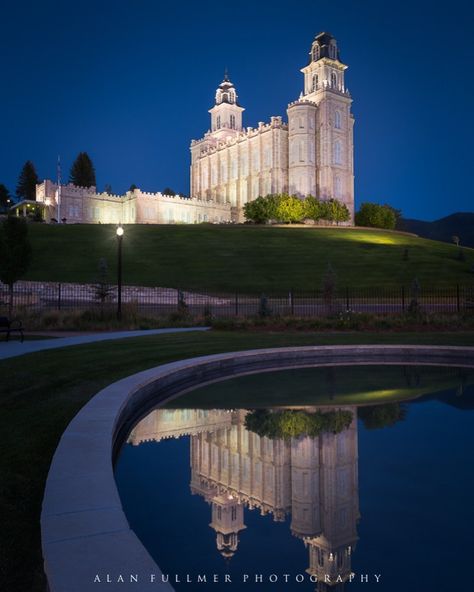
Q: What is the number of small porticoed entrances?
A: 1